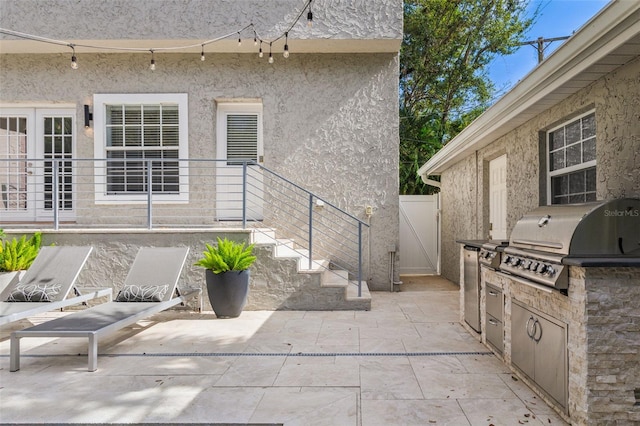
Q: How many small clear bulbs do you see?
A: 9